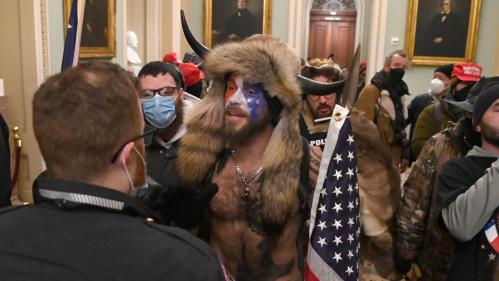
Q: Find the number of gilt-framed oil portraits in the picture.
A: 3